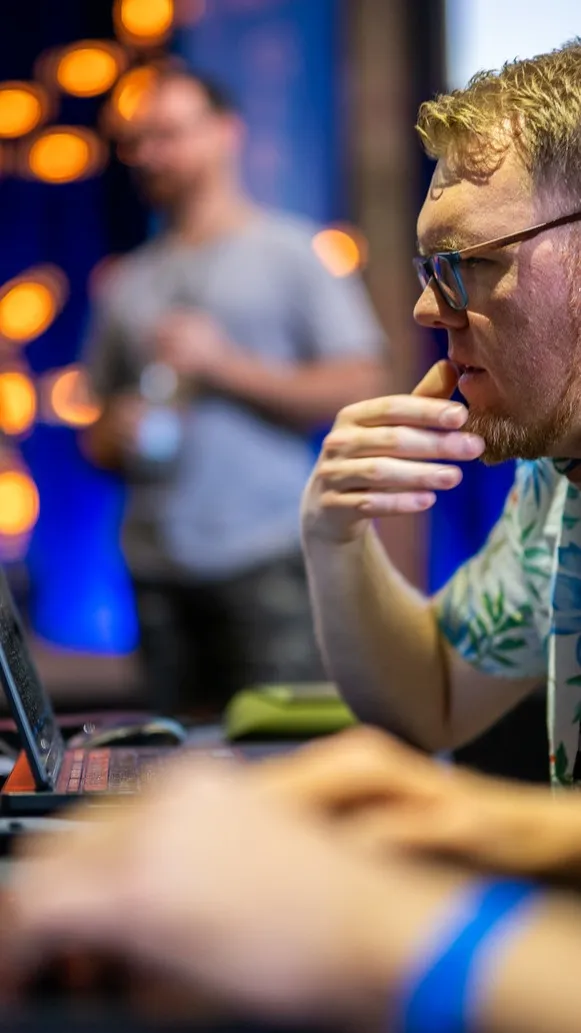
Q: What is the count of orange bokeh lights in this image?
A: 10